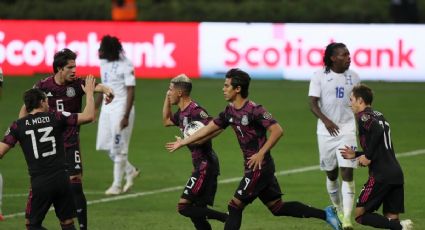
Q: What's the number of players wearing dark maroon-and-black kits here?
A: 5